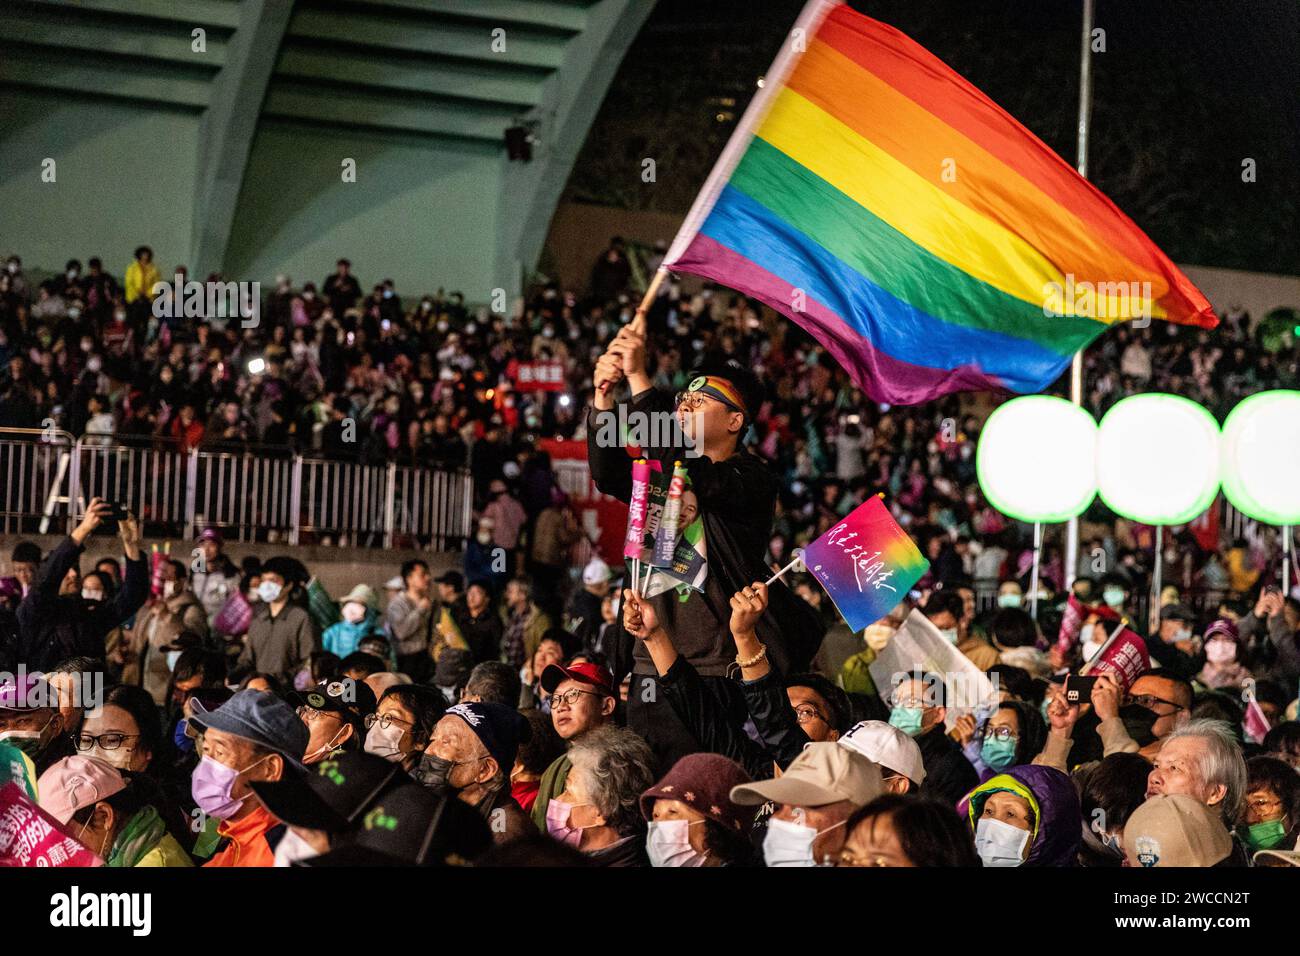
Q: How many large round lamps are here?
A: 3